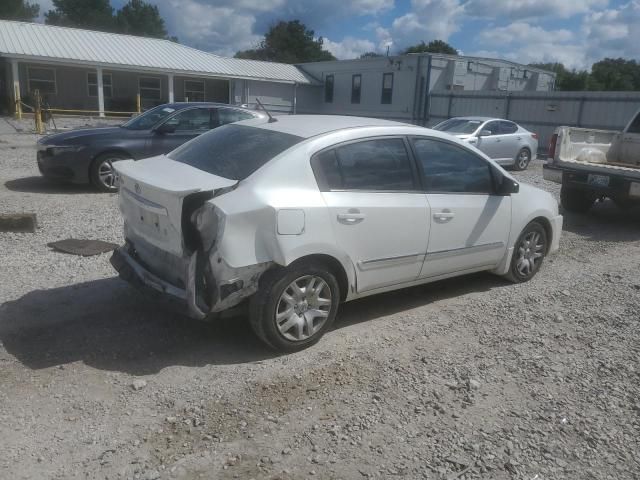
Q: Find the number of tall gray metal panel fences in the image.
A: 1